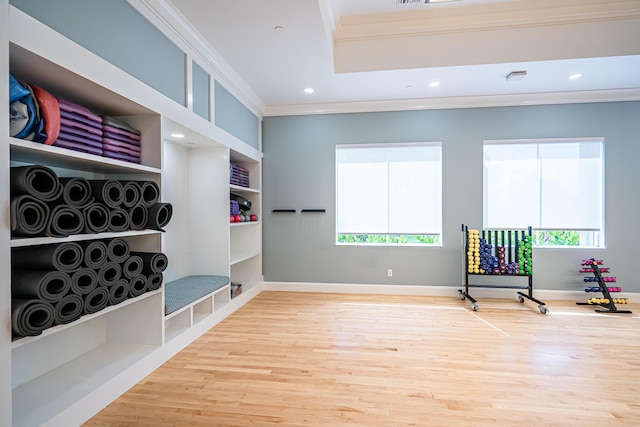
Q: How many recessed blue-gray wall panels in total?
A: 3